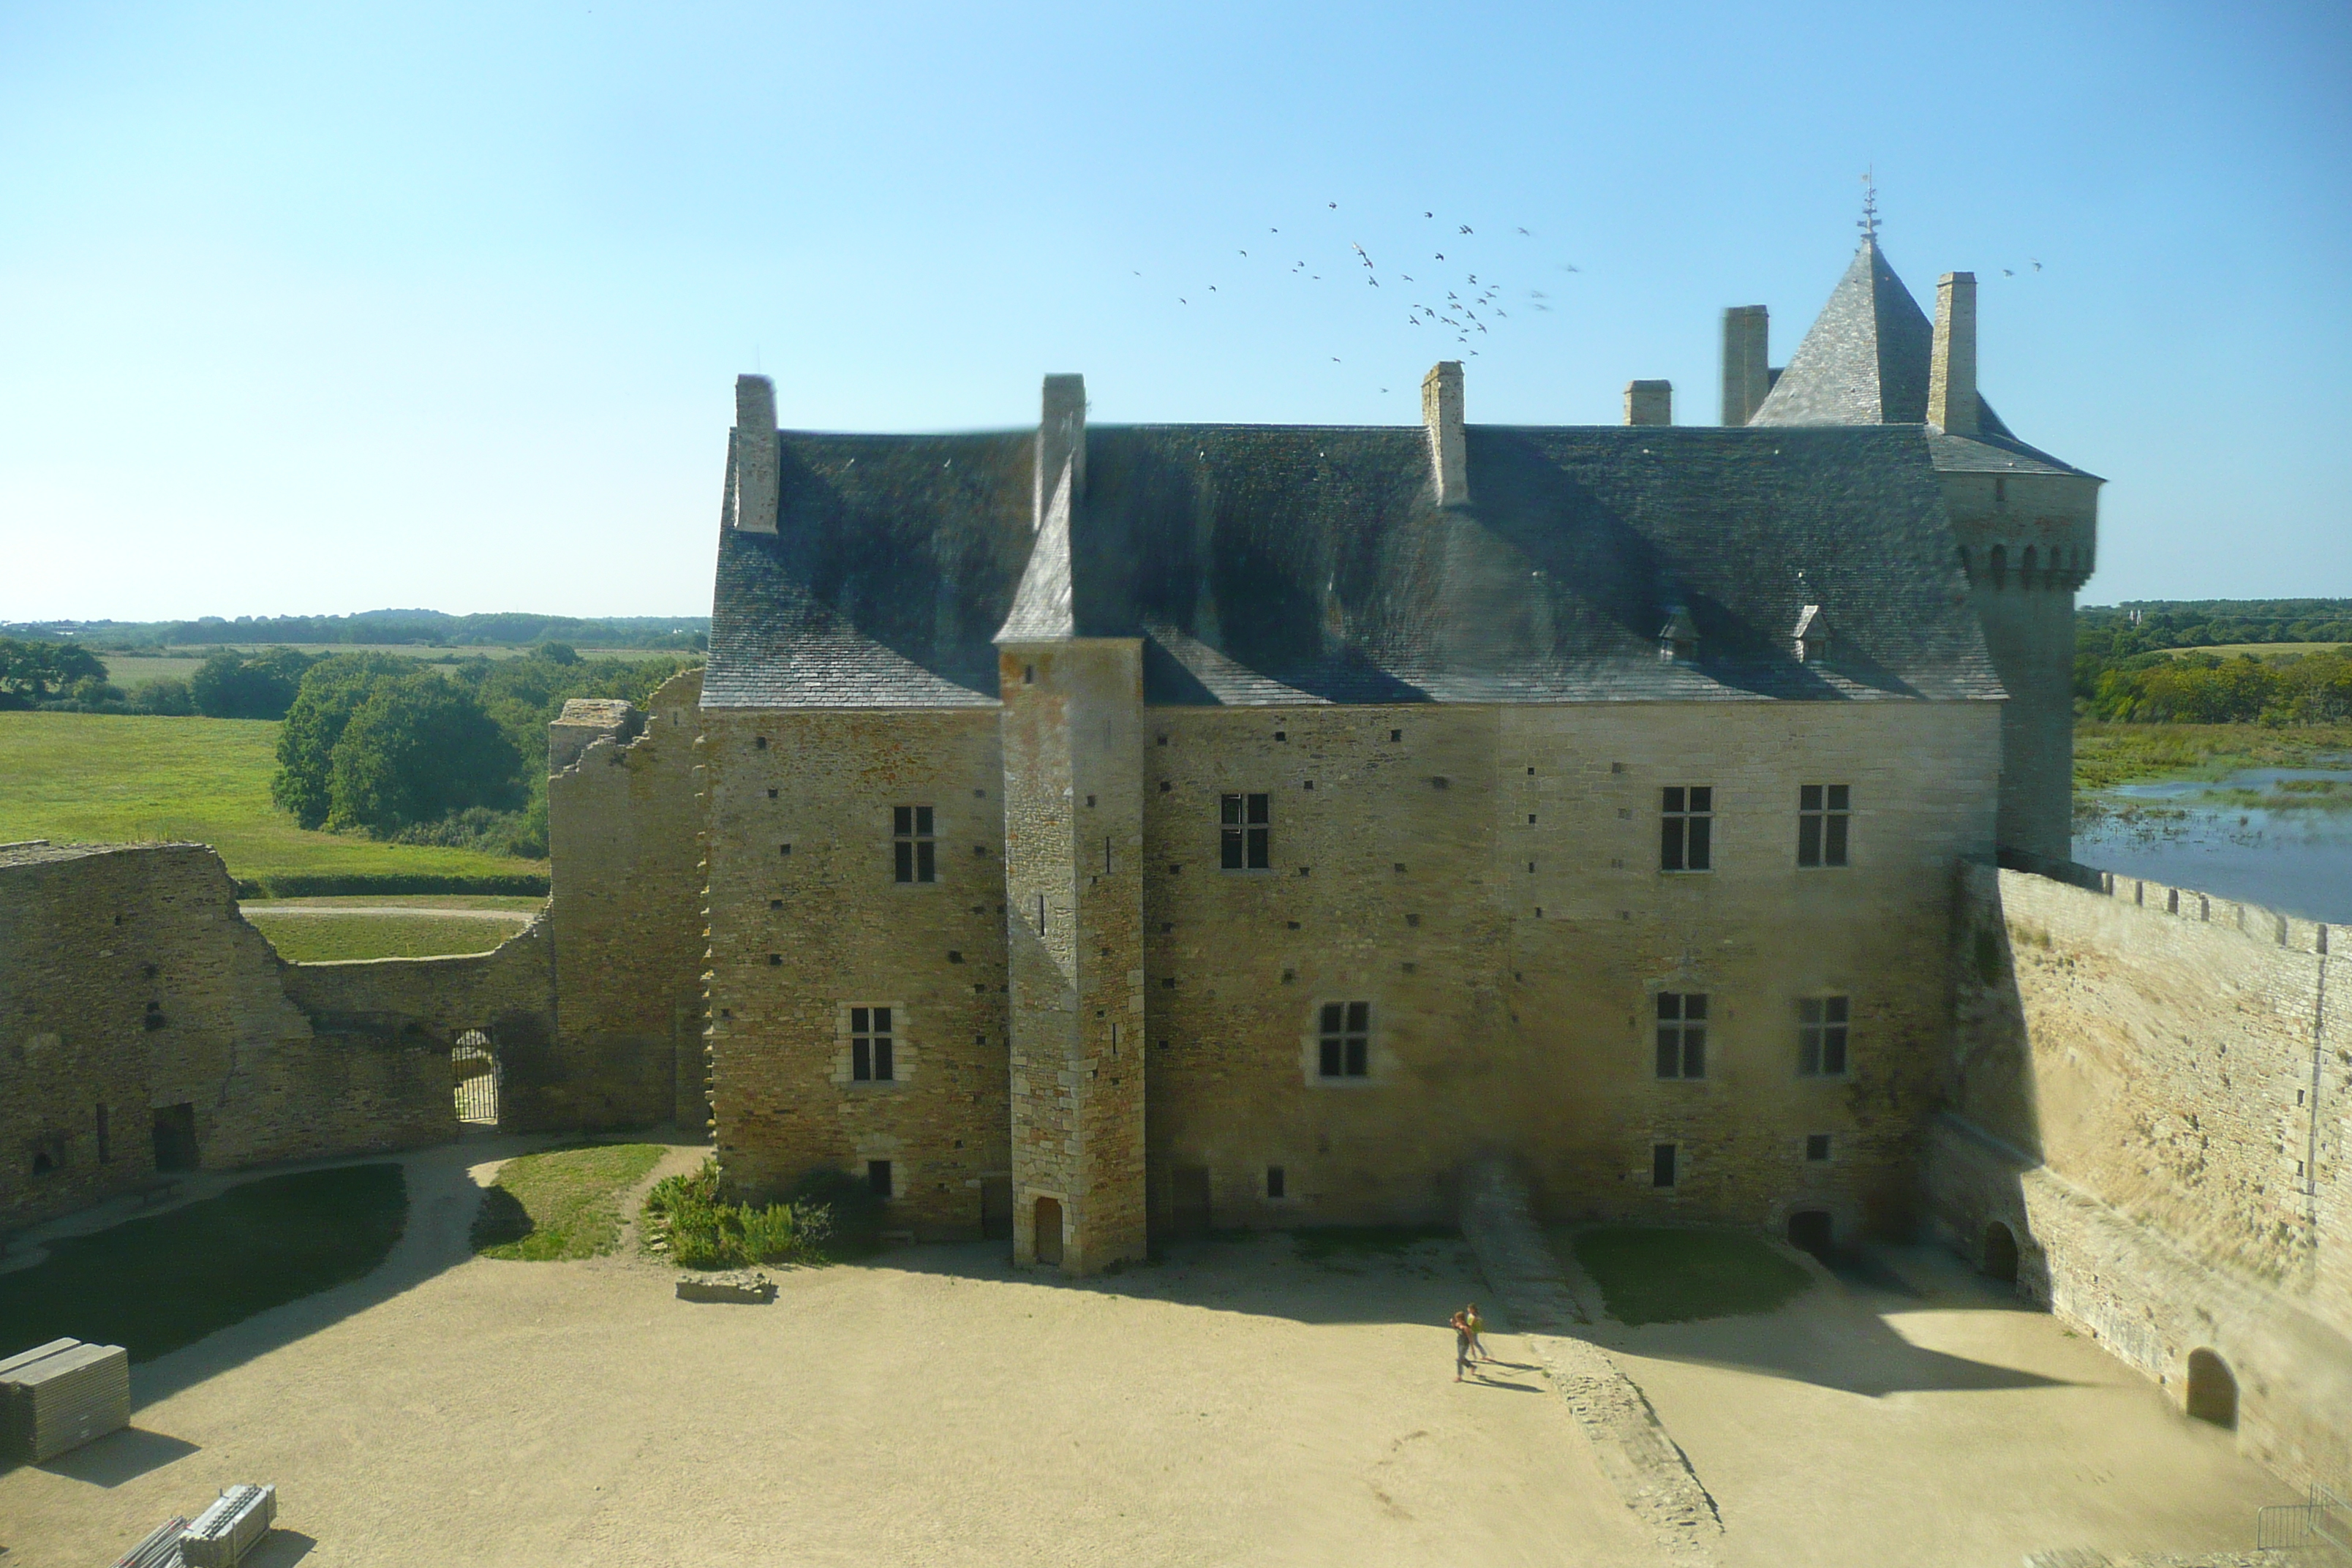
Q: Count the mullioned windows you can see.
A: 8